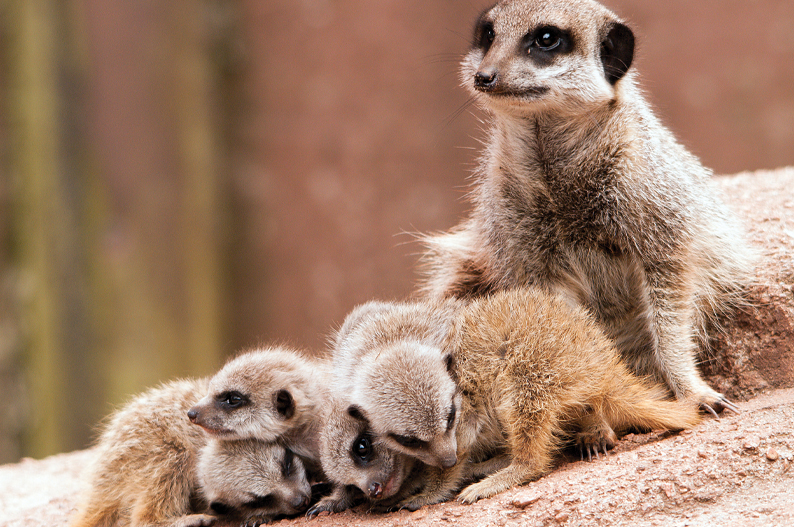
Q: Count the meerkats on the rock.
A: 5